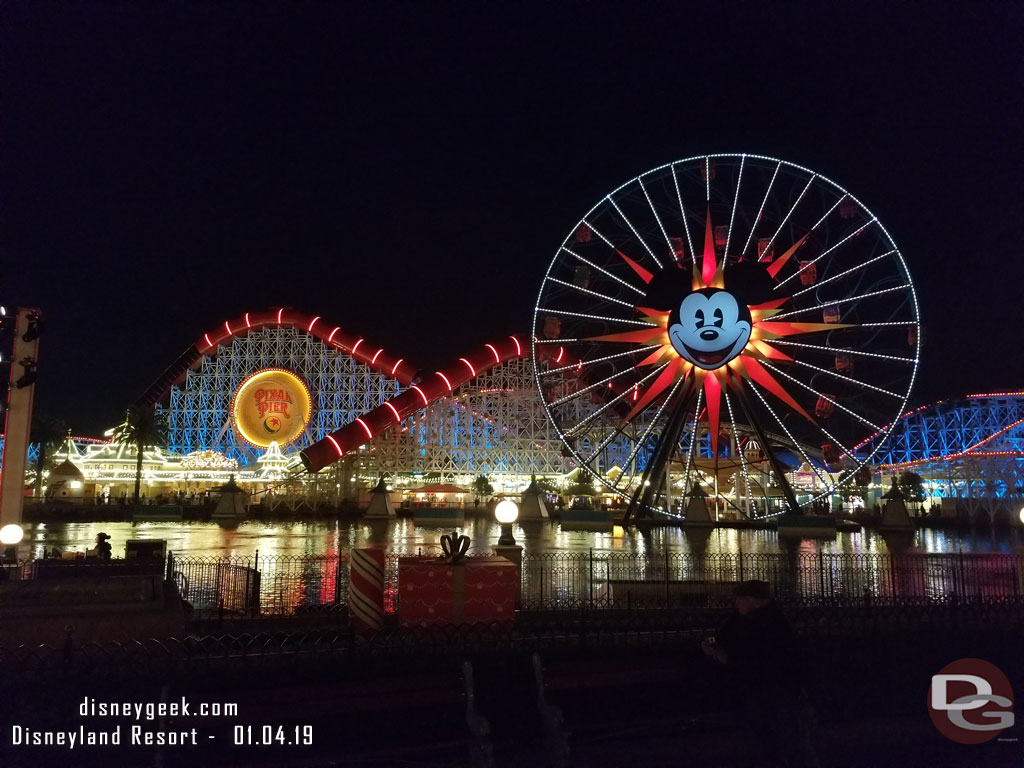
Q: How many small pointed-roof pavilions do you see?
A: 5